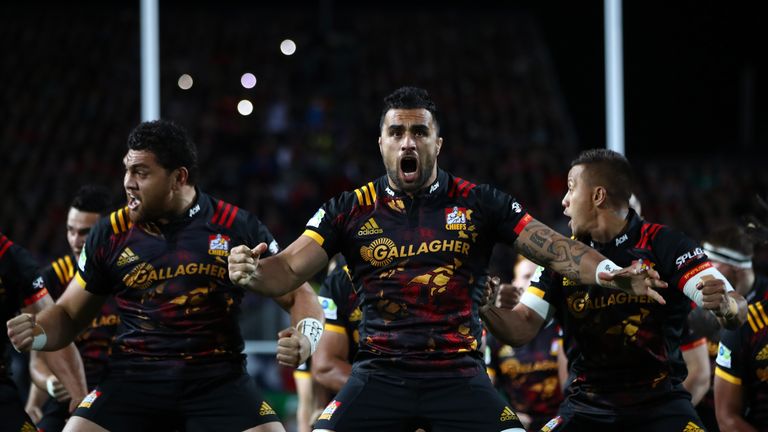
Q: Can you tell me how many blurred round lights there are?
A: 4